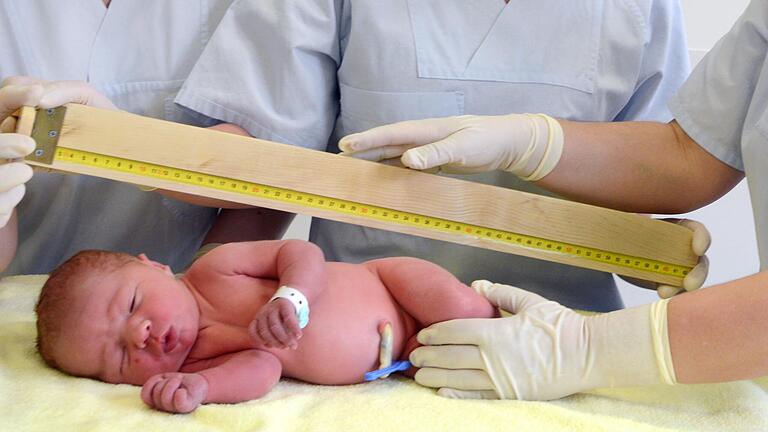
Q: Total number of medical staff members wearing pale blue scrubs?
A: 3